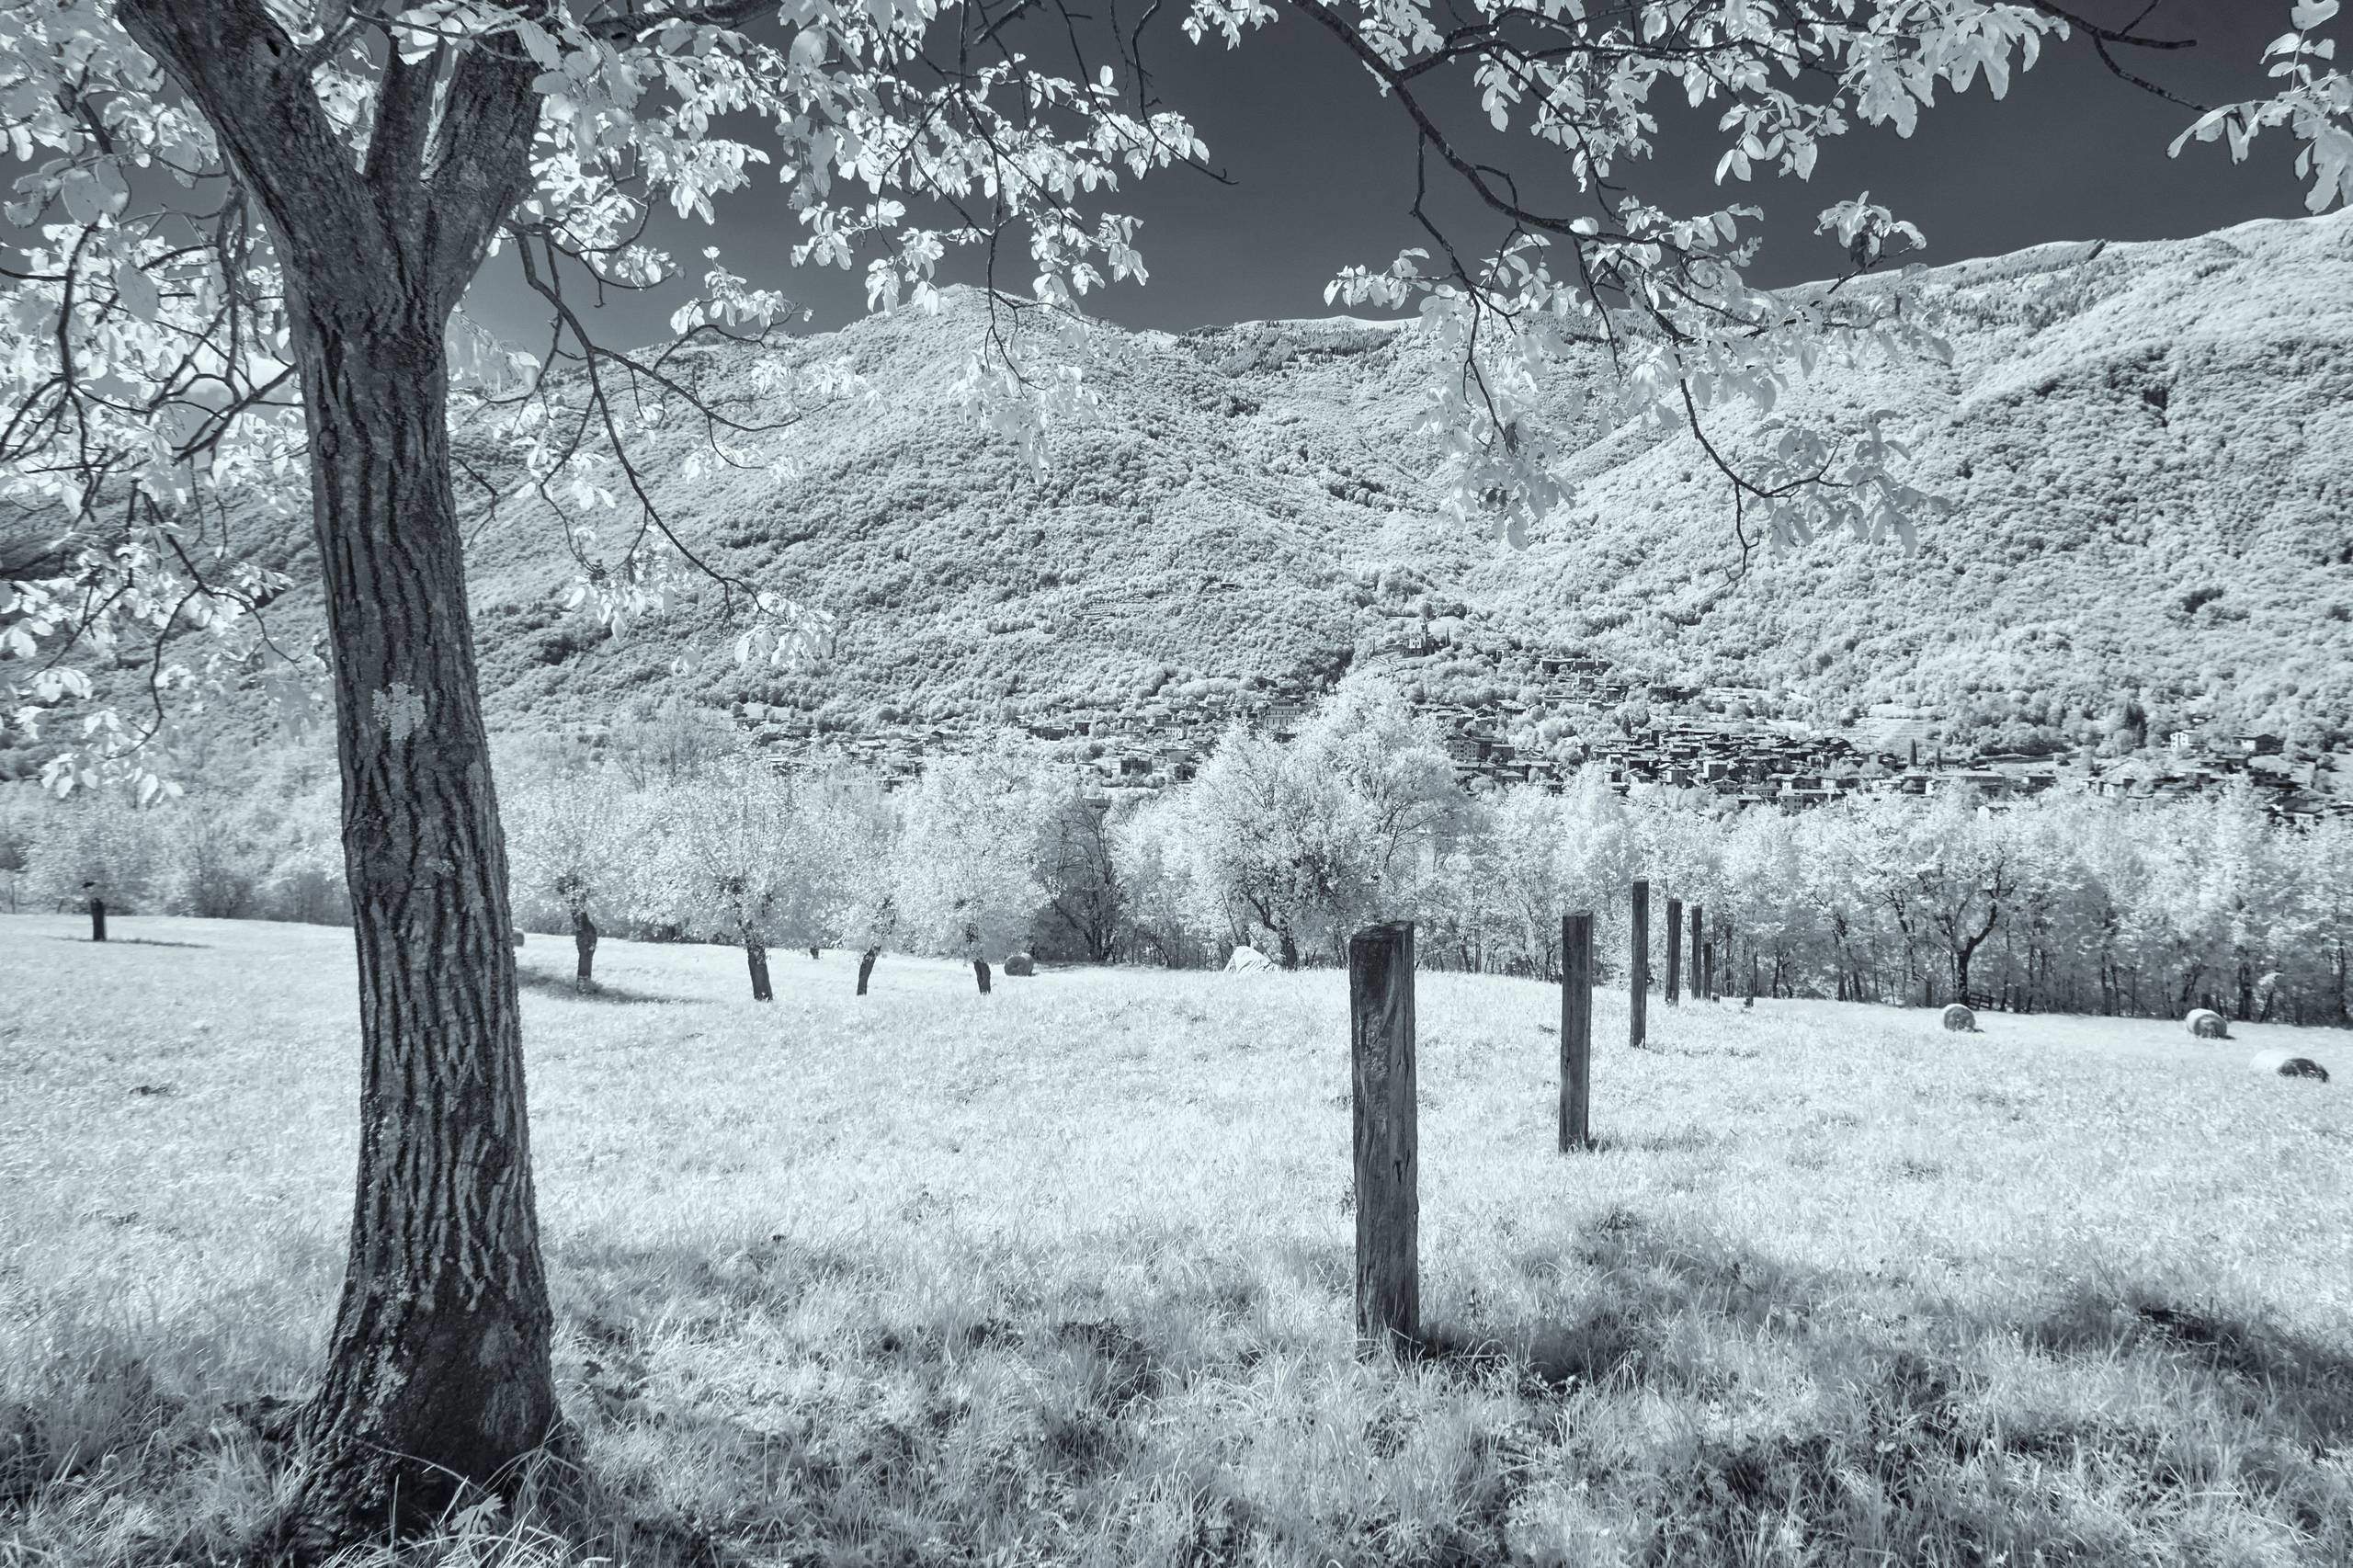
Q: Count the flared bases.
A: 1